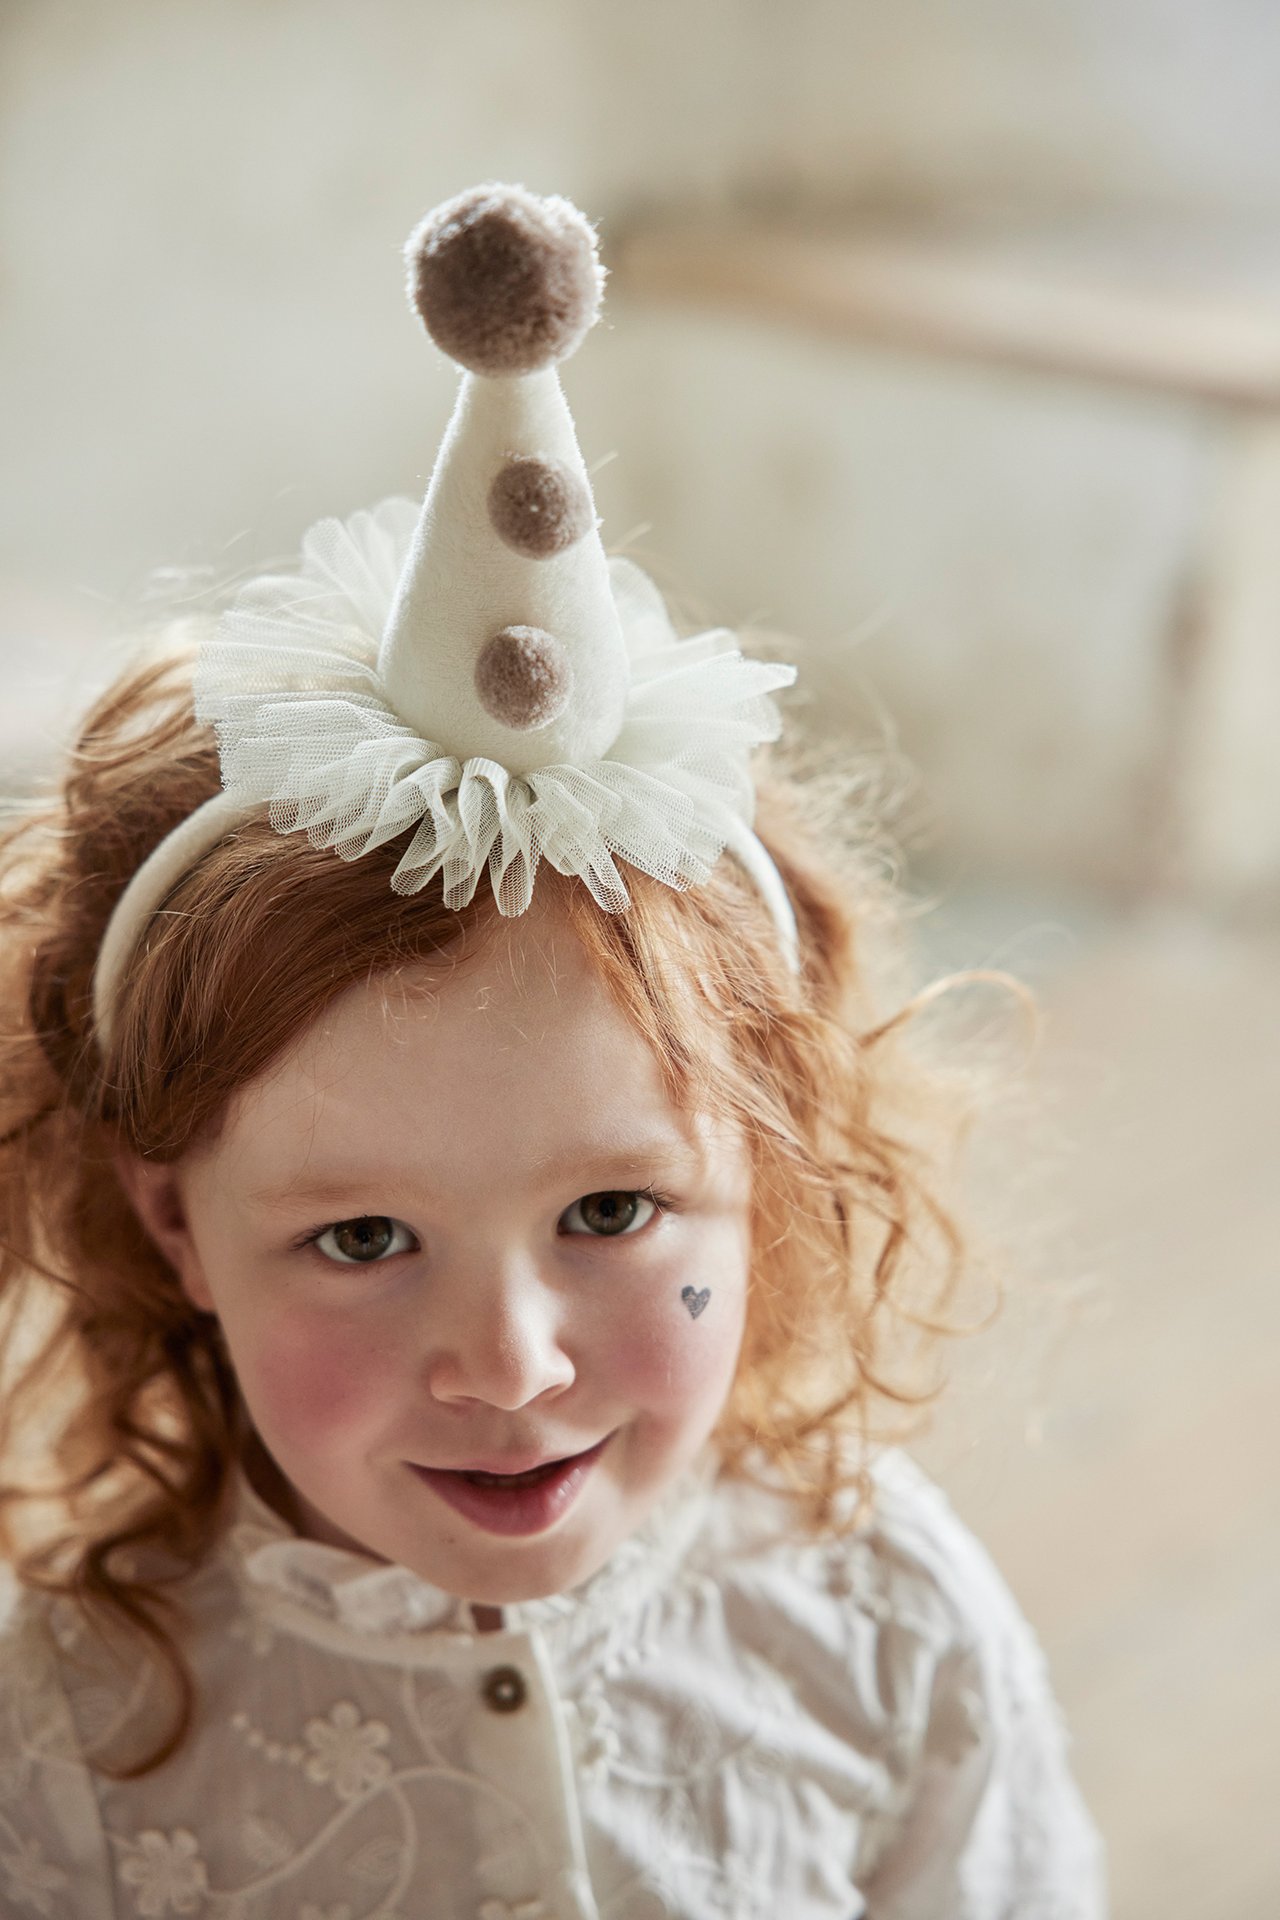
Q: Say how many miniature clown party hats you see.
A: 1